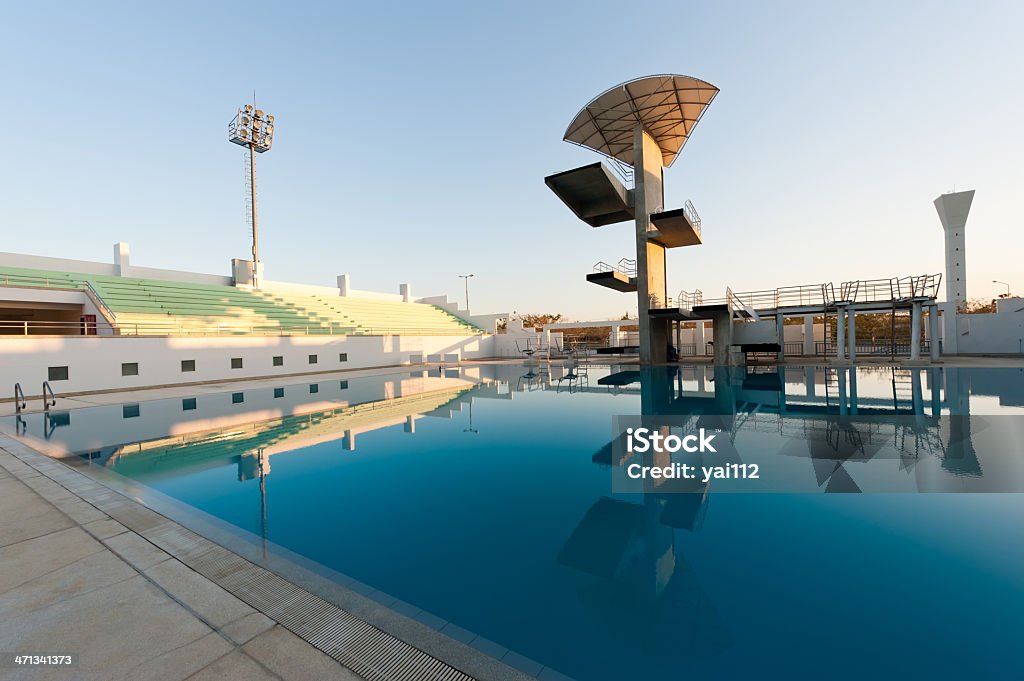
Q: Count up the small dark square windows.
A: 7